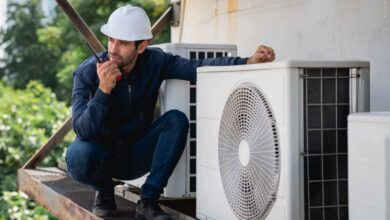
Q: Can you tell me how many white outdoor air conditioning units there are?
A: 3